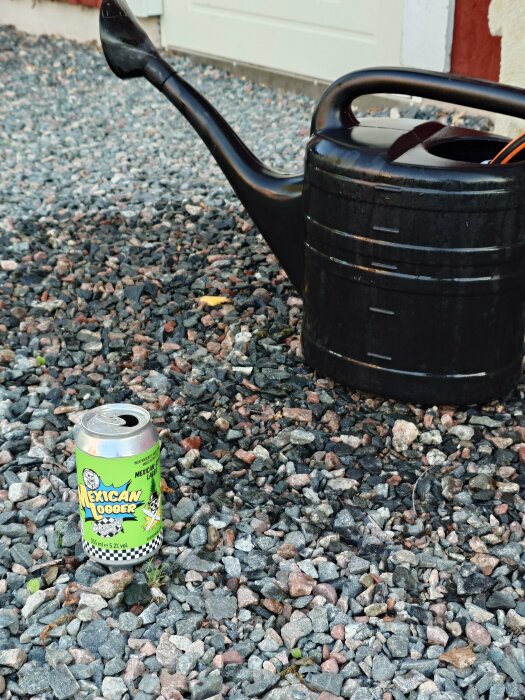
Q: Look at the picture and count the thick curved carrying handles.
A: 1